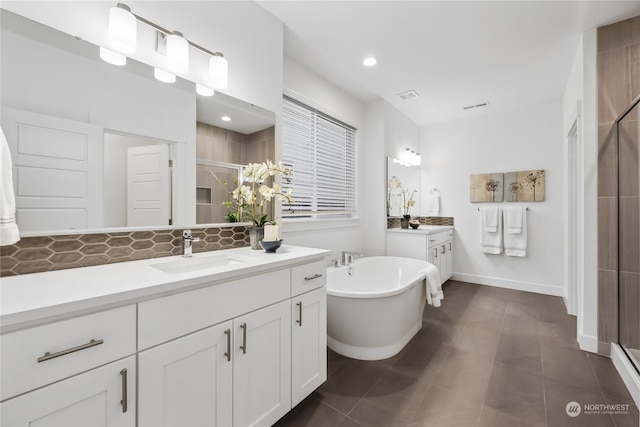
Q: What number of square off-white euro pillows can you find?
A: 0